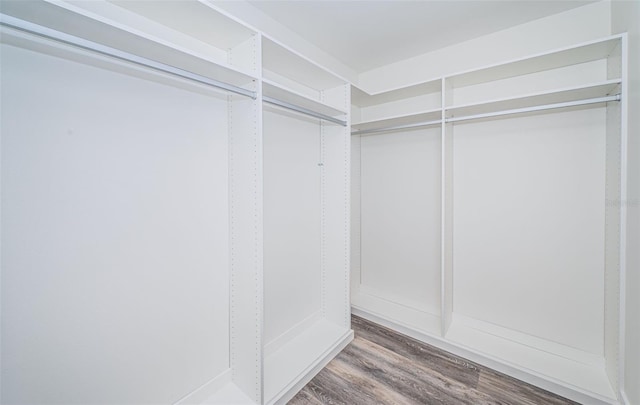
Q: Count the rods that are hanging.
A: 4